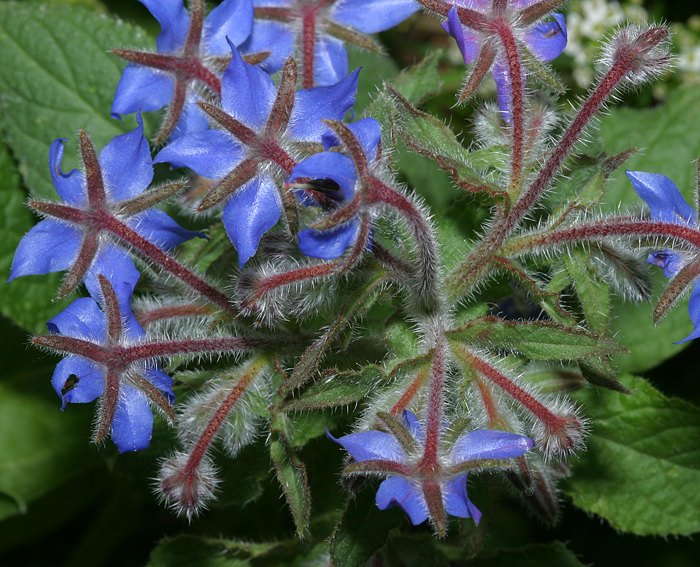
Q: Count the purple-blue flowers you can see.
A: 9